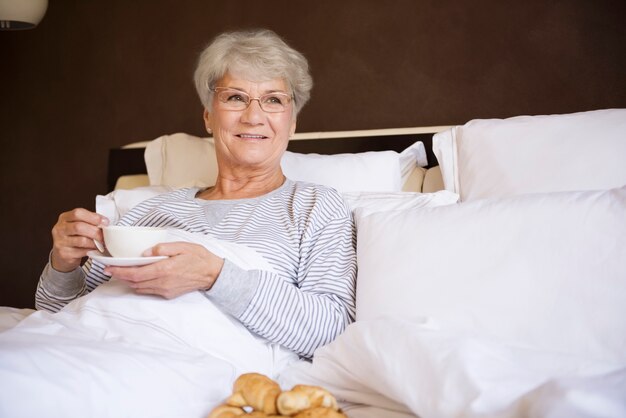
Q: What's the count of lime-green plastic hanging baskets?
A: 0